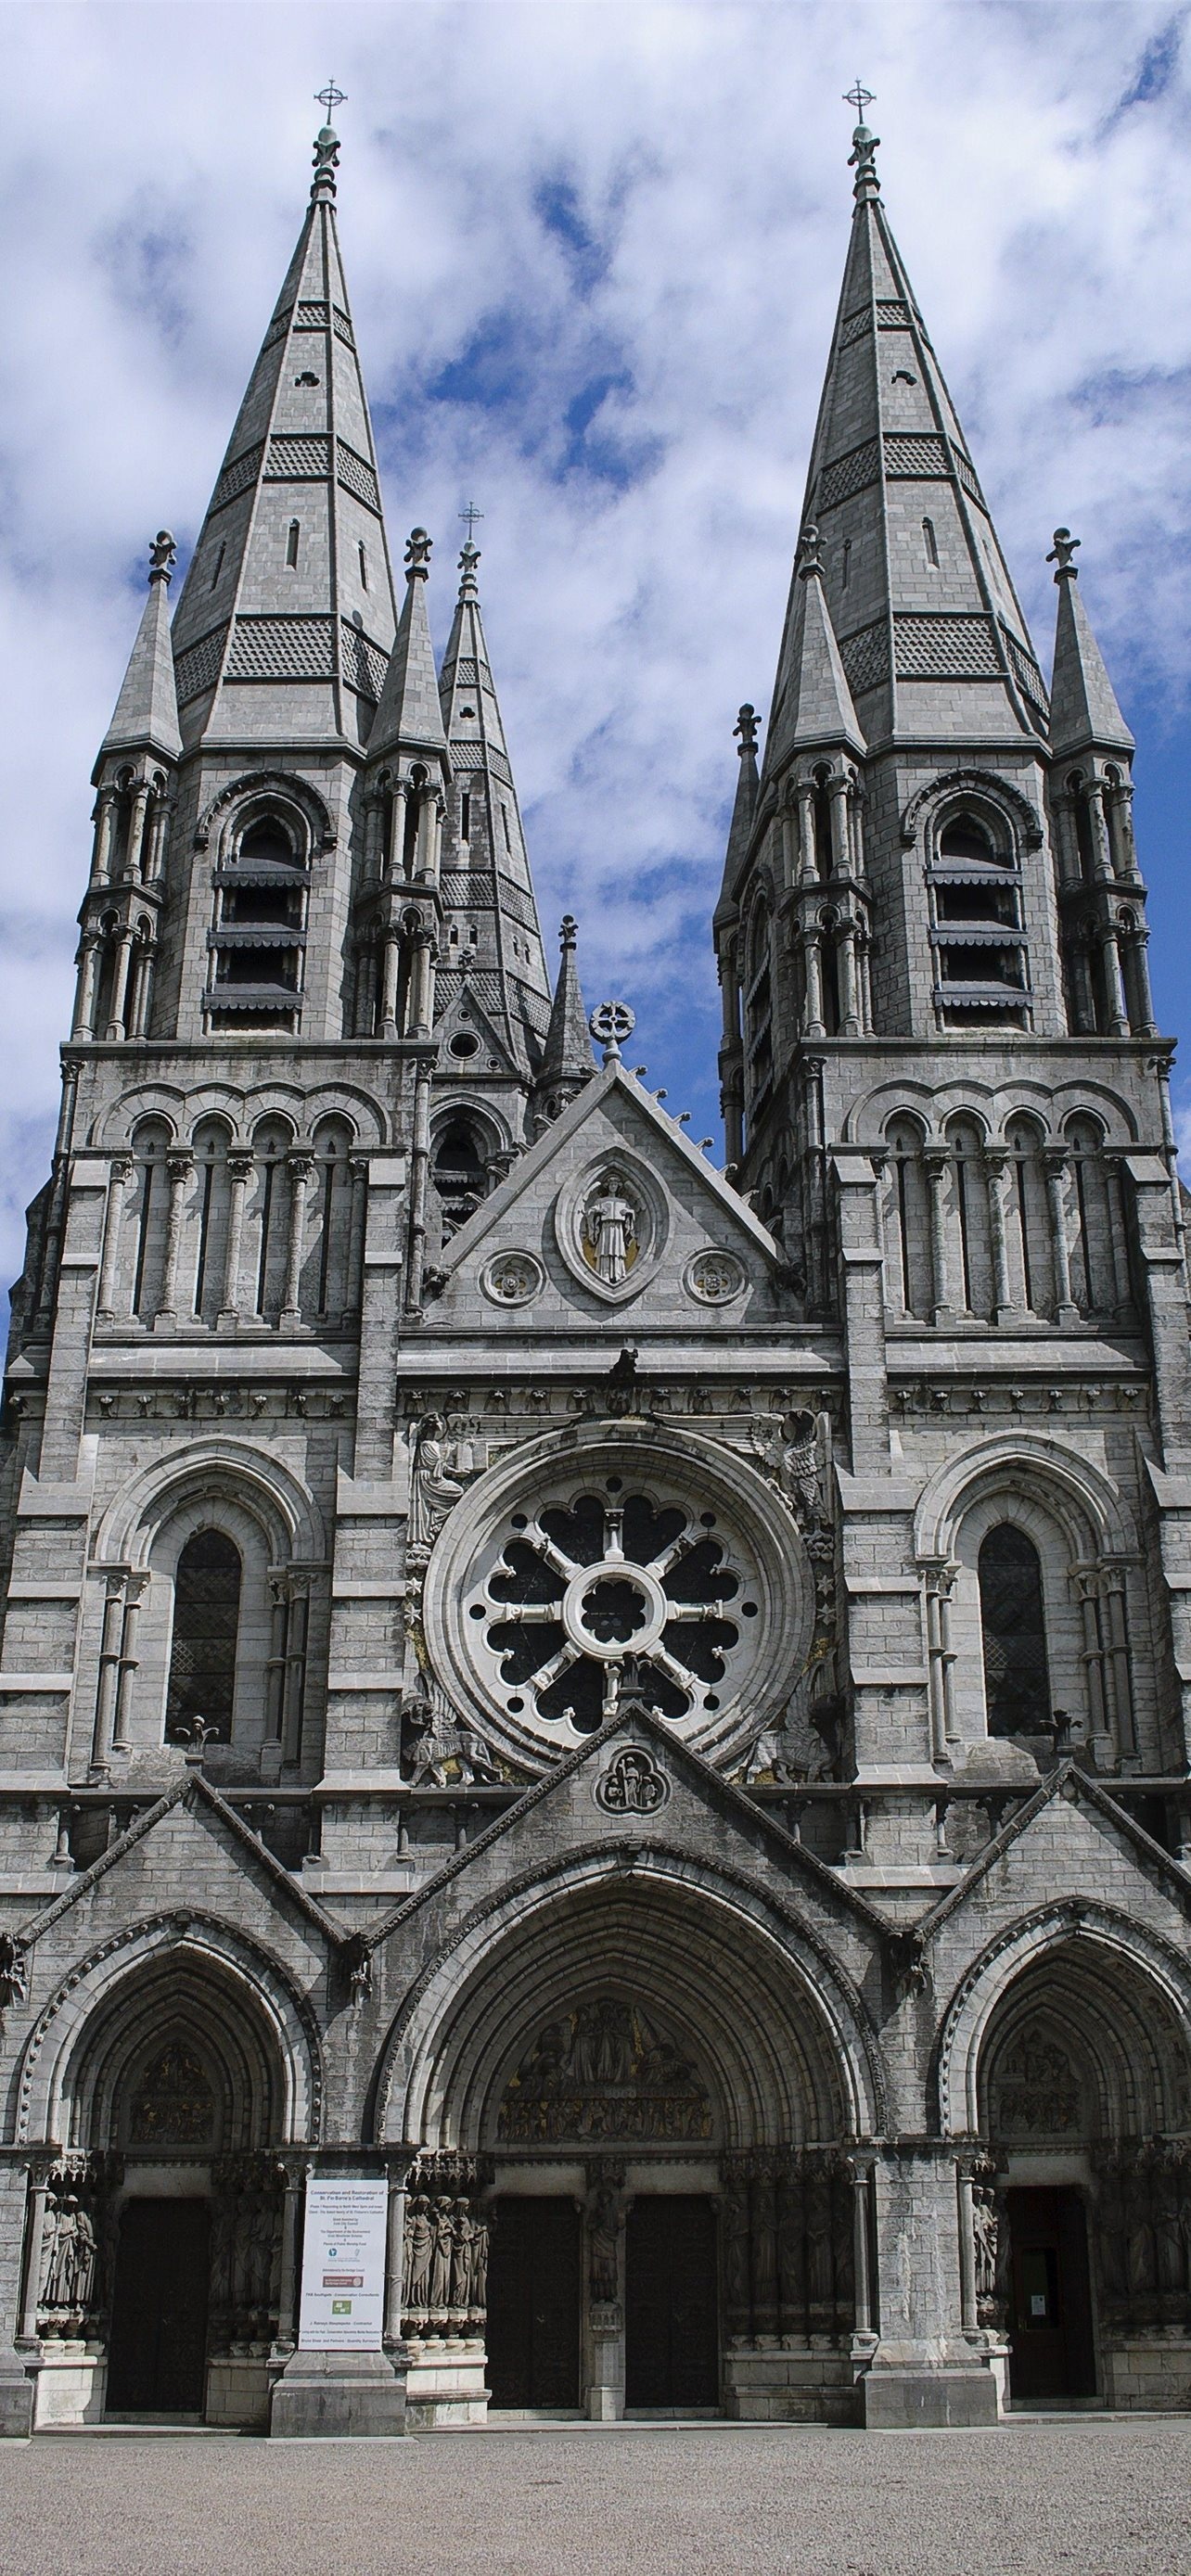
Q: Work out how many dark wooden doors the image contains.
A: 4